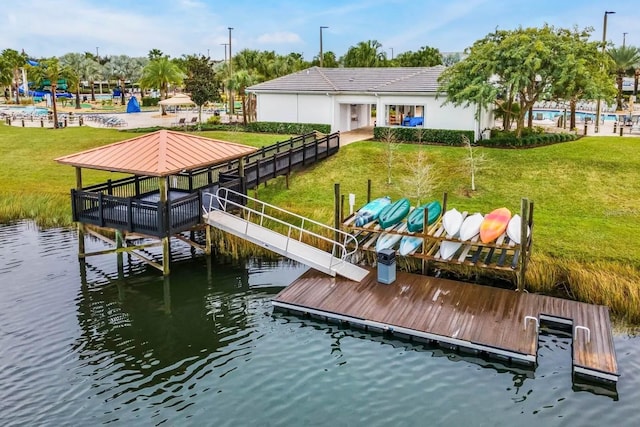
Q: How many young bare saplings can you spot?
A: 3